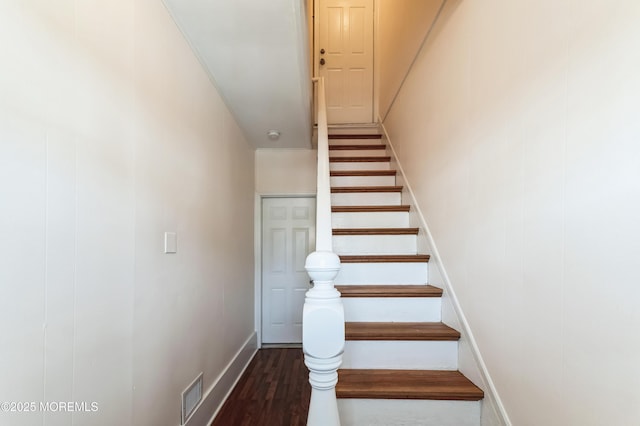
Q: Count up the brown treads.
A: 11